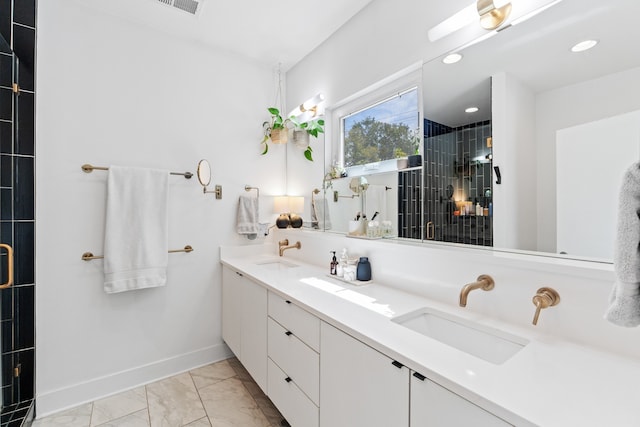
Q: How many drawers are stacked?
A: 3